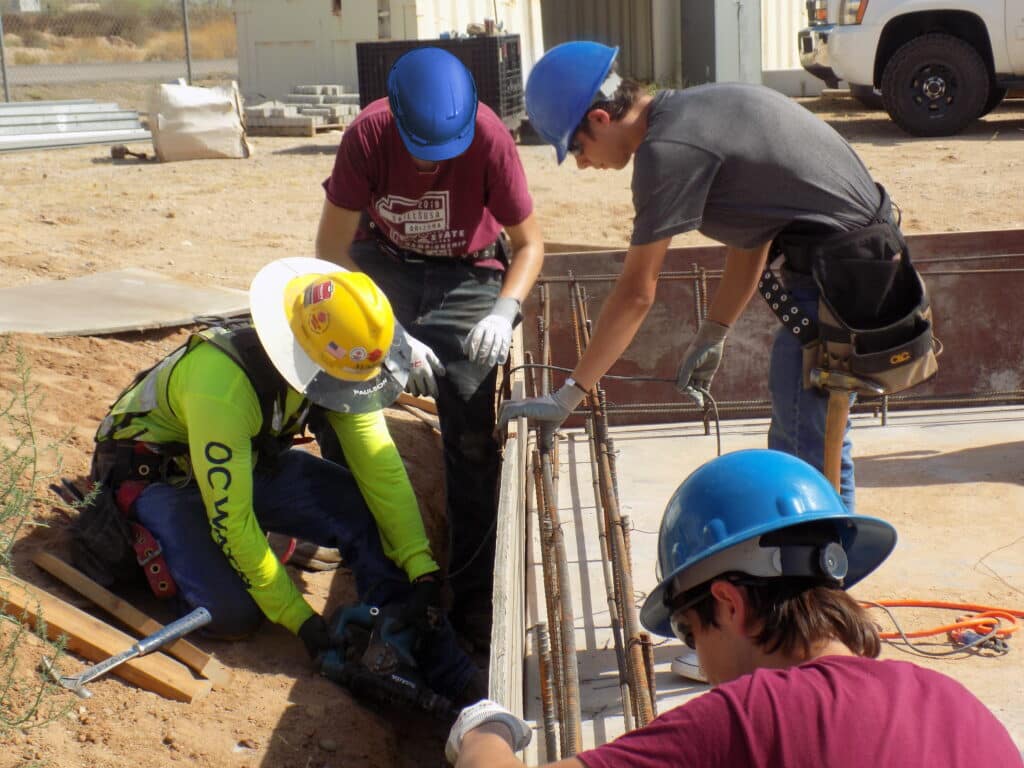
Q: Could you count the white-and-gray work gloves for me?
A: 5